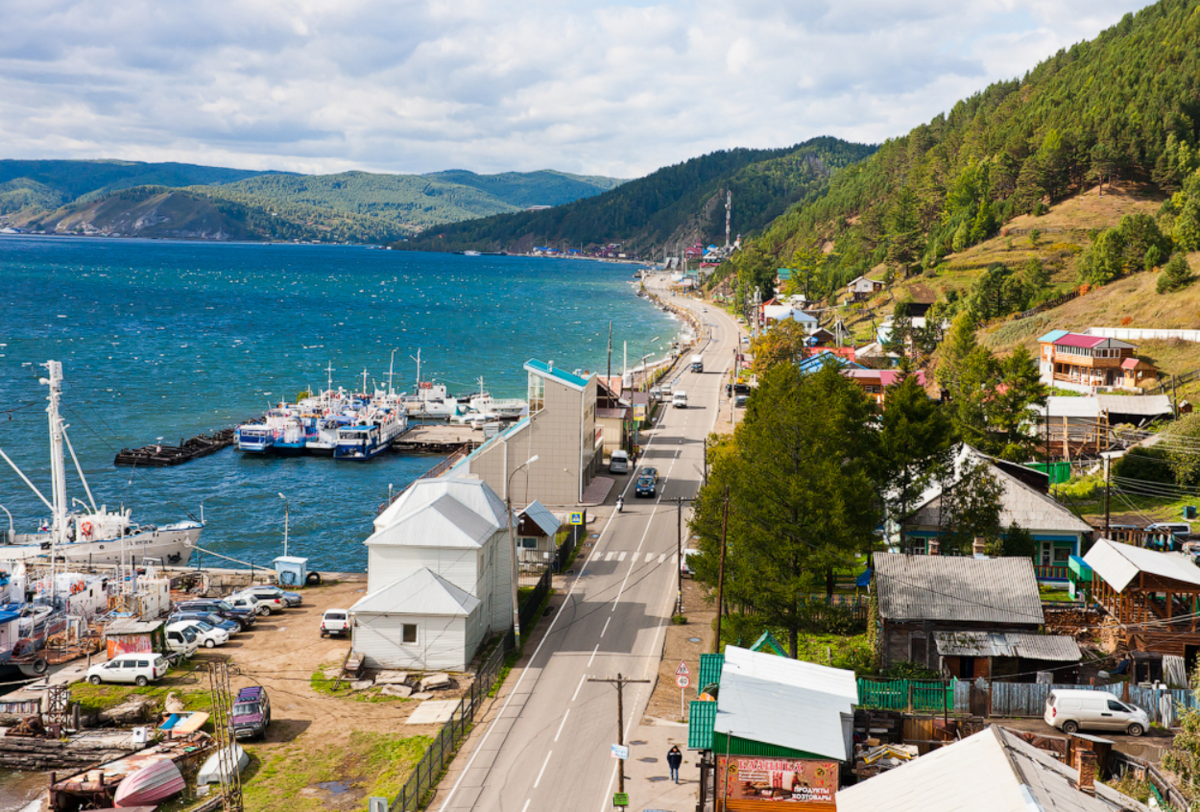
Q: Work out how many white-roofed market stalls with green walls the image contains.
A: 1